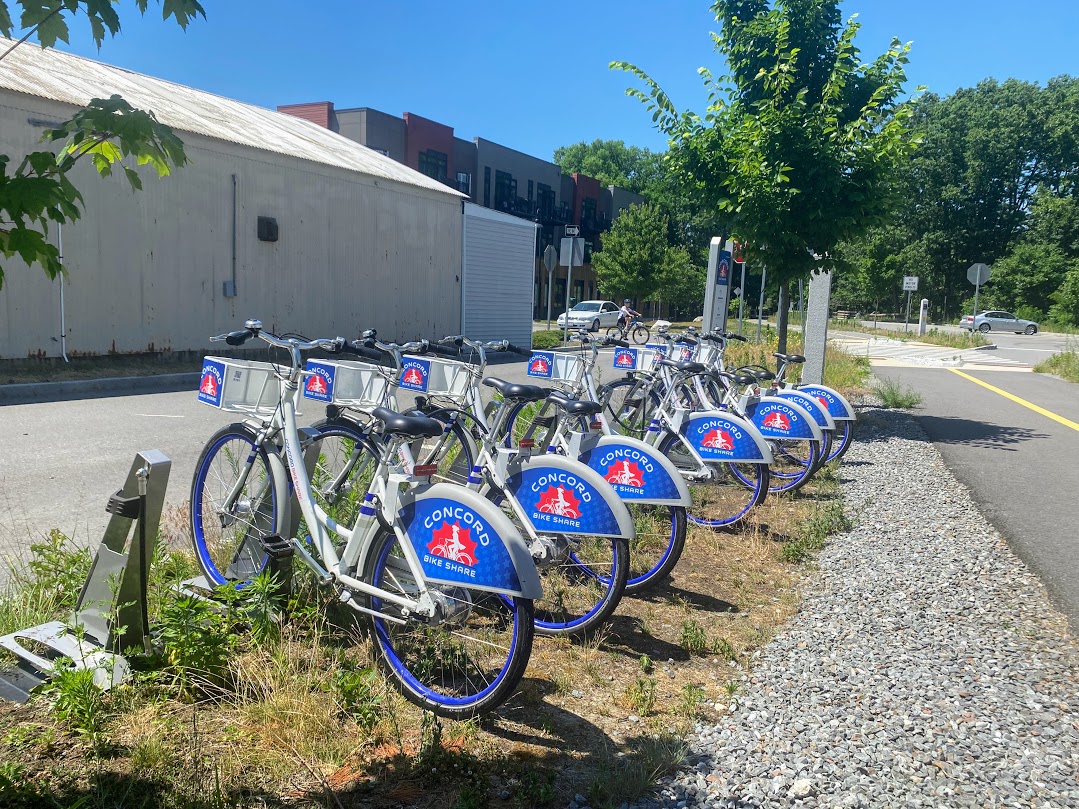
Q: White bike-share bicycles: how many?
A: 7